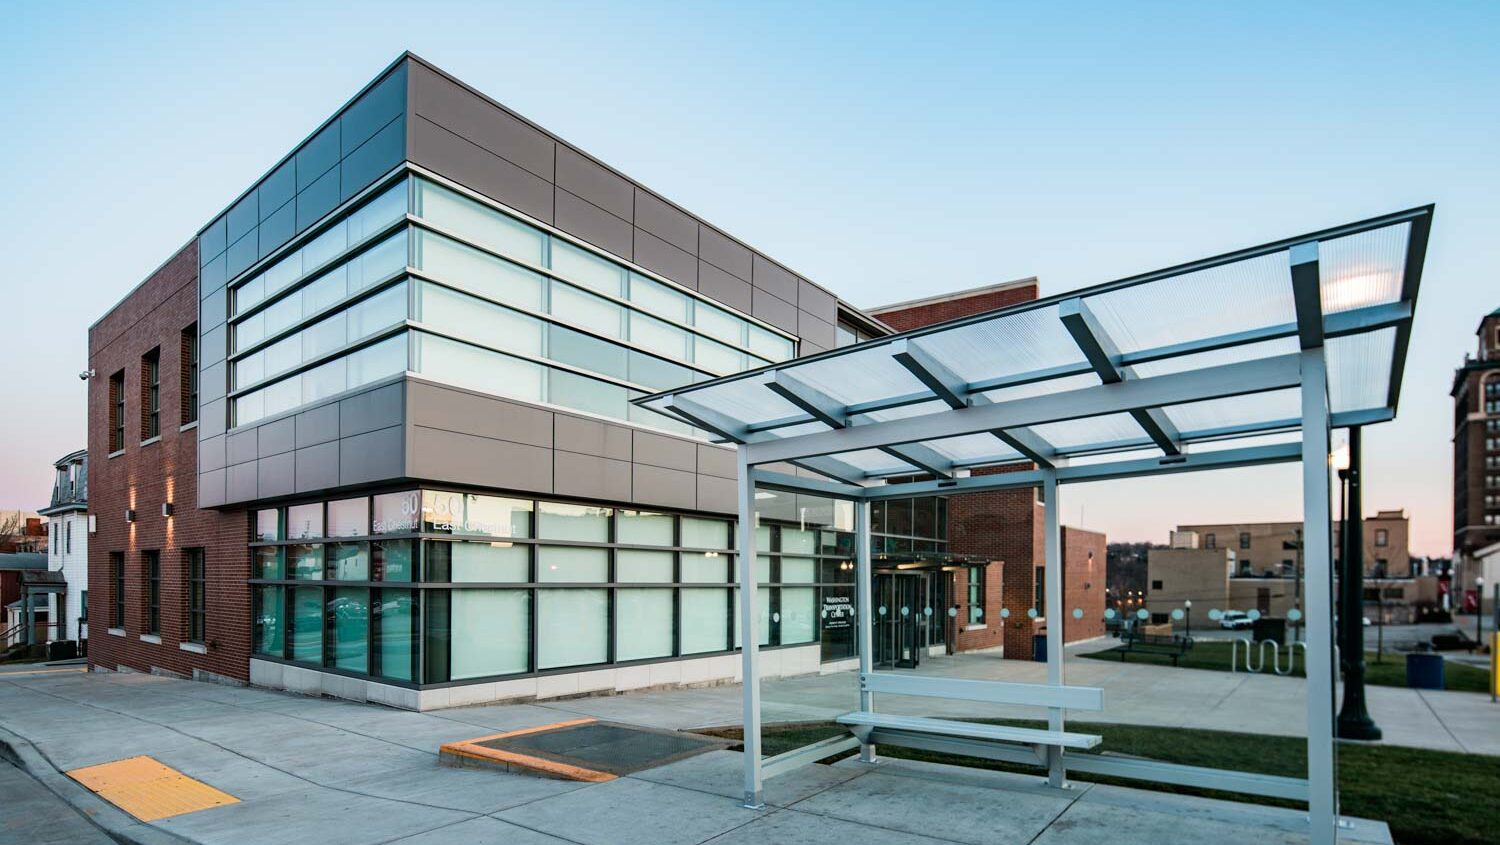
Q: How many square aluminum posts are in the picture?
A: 4